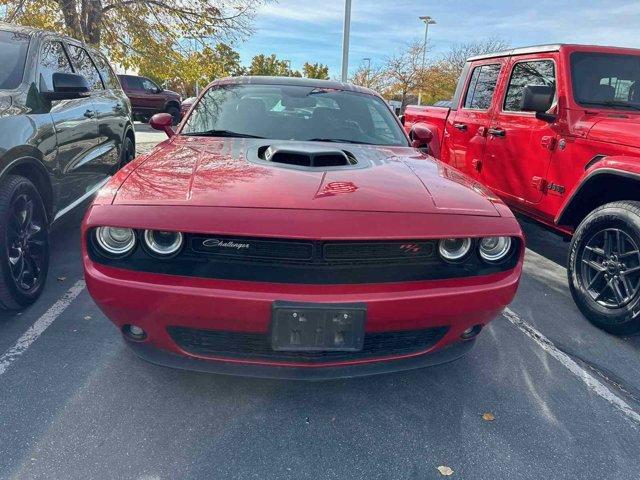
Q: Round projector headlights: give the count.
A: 4